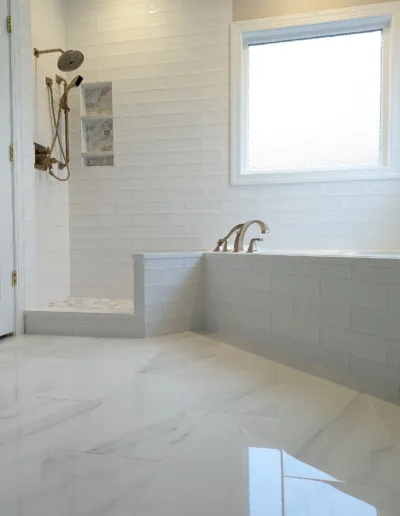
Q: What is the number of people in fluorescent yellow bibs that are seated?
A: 0